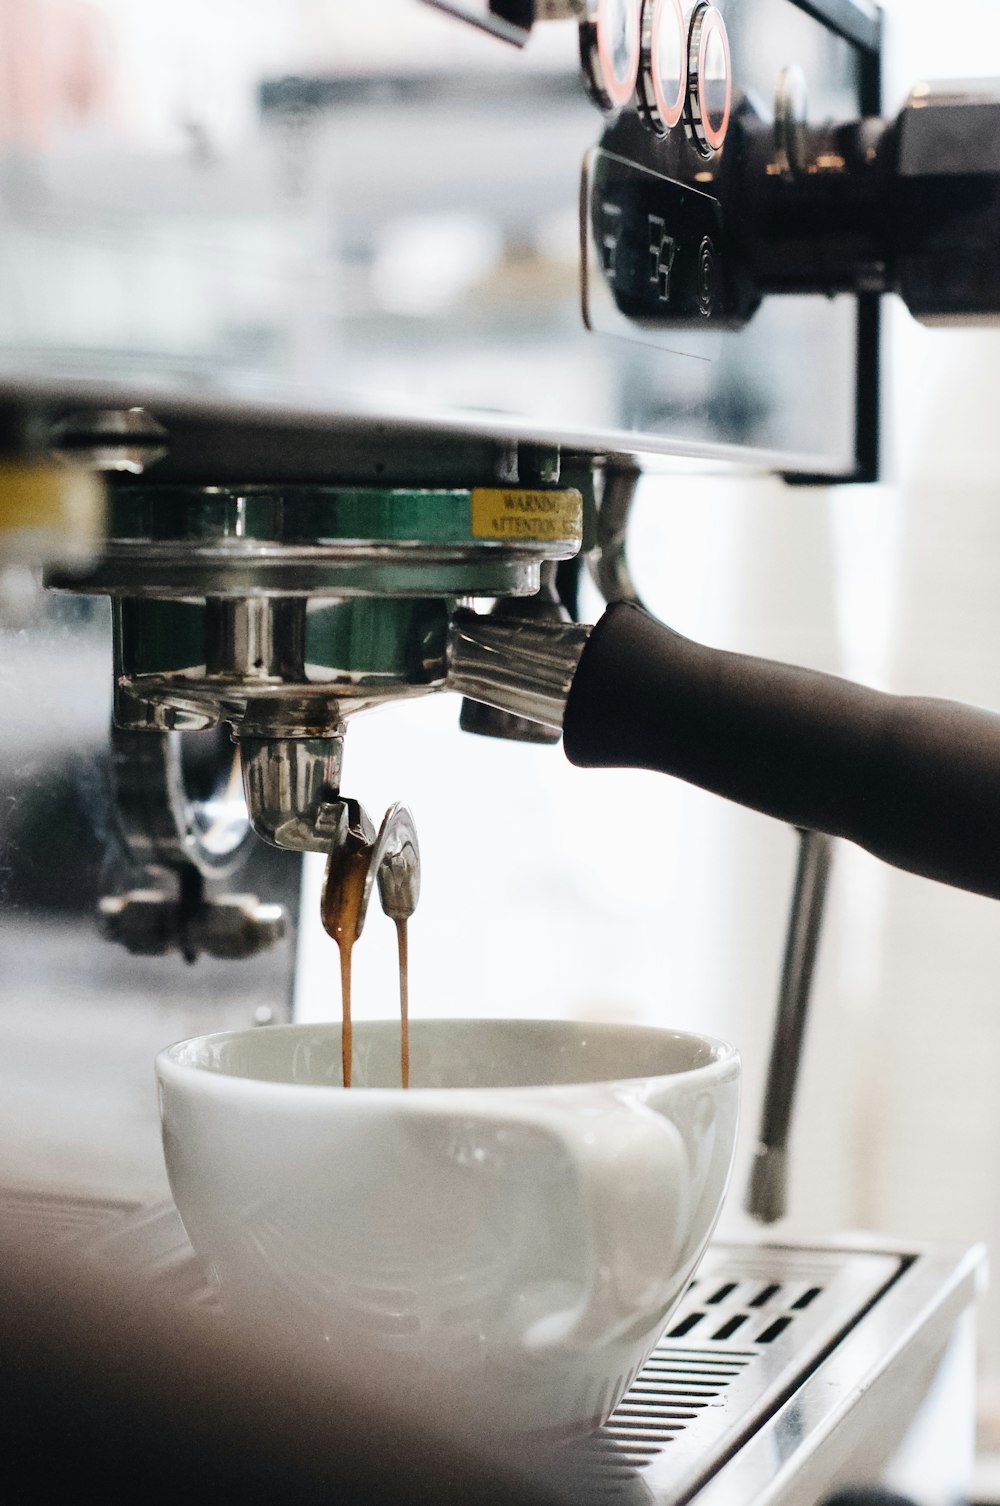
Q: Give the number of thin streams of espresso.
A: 2